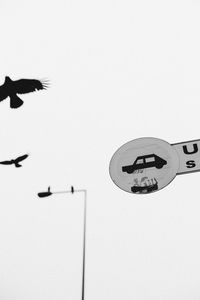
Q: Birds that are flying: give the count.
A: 2